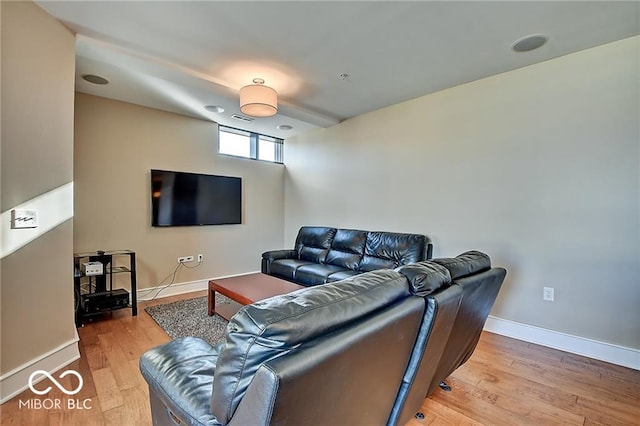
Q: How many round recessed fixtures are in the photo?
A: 4